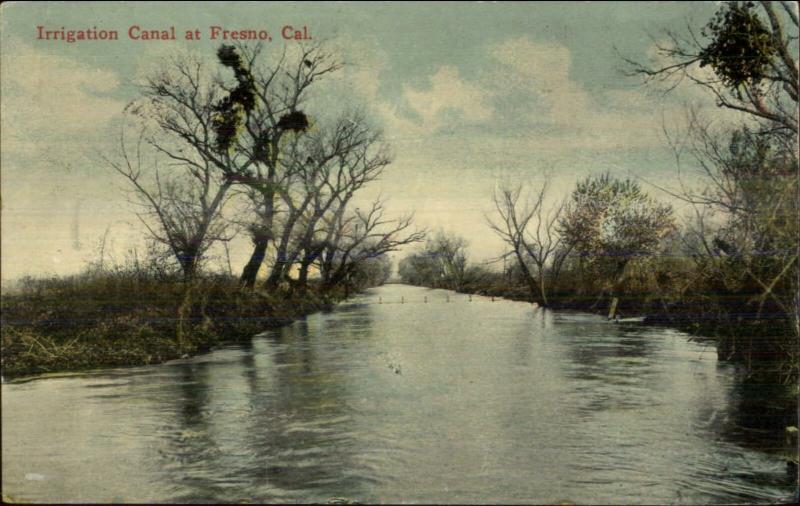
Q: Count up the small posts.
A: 6